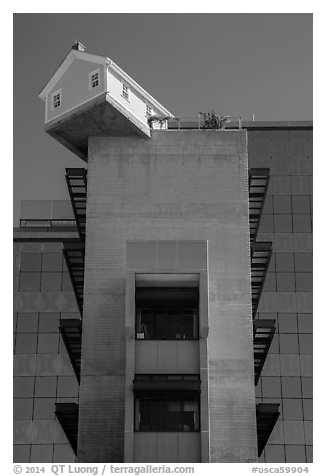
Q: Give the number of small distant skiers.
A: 0